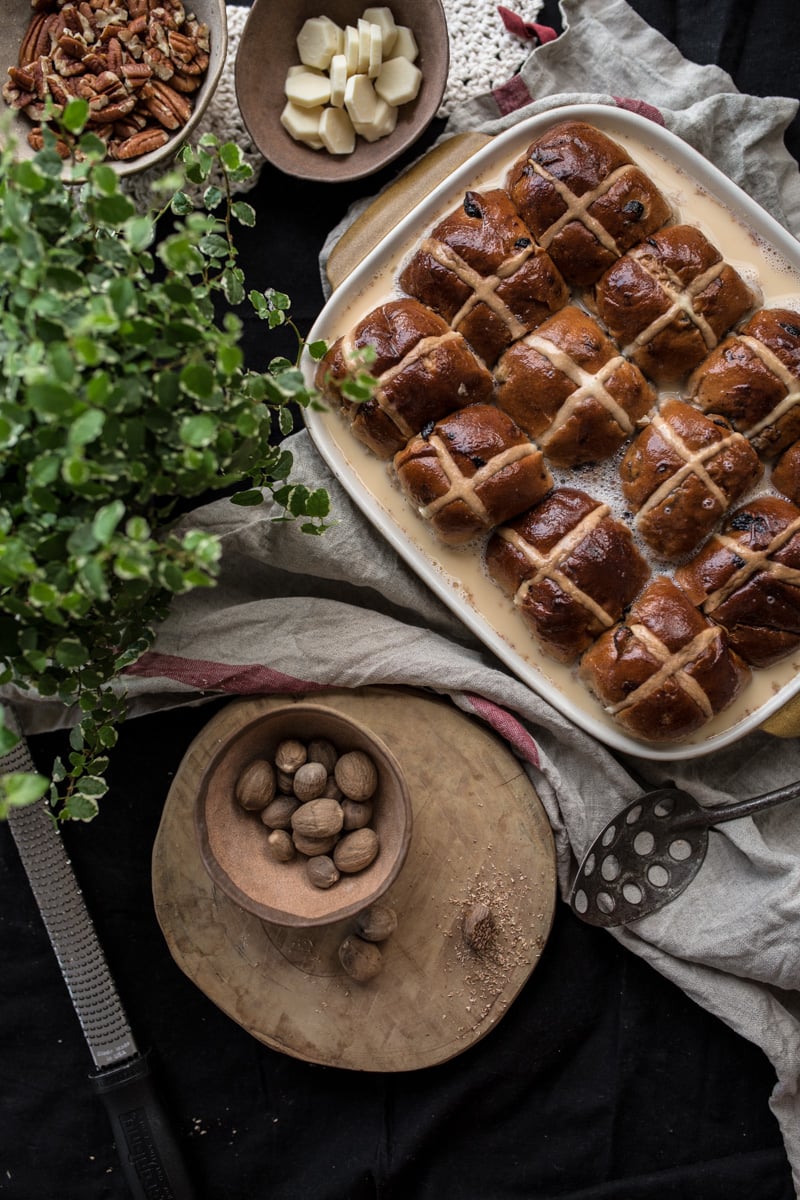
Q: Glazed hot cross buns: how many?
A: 12